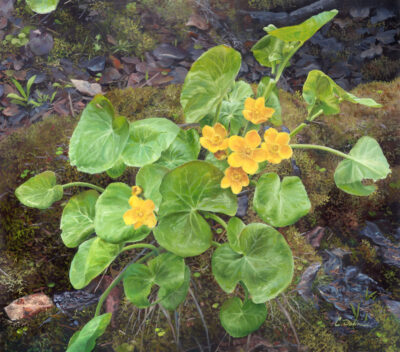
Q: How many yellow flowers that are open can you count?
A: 6